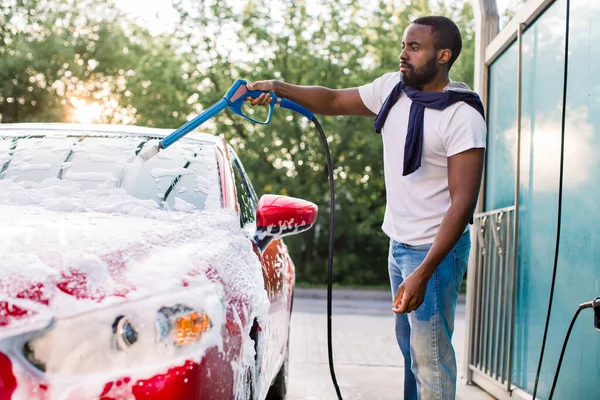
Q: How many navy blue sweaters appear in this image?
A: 1